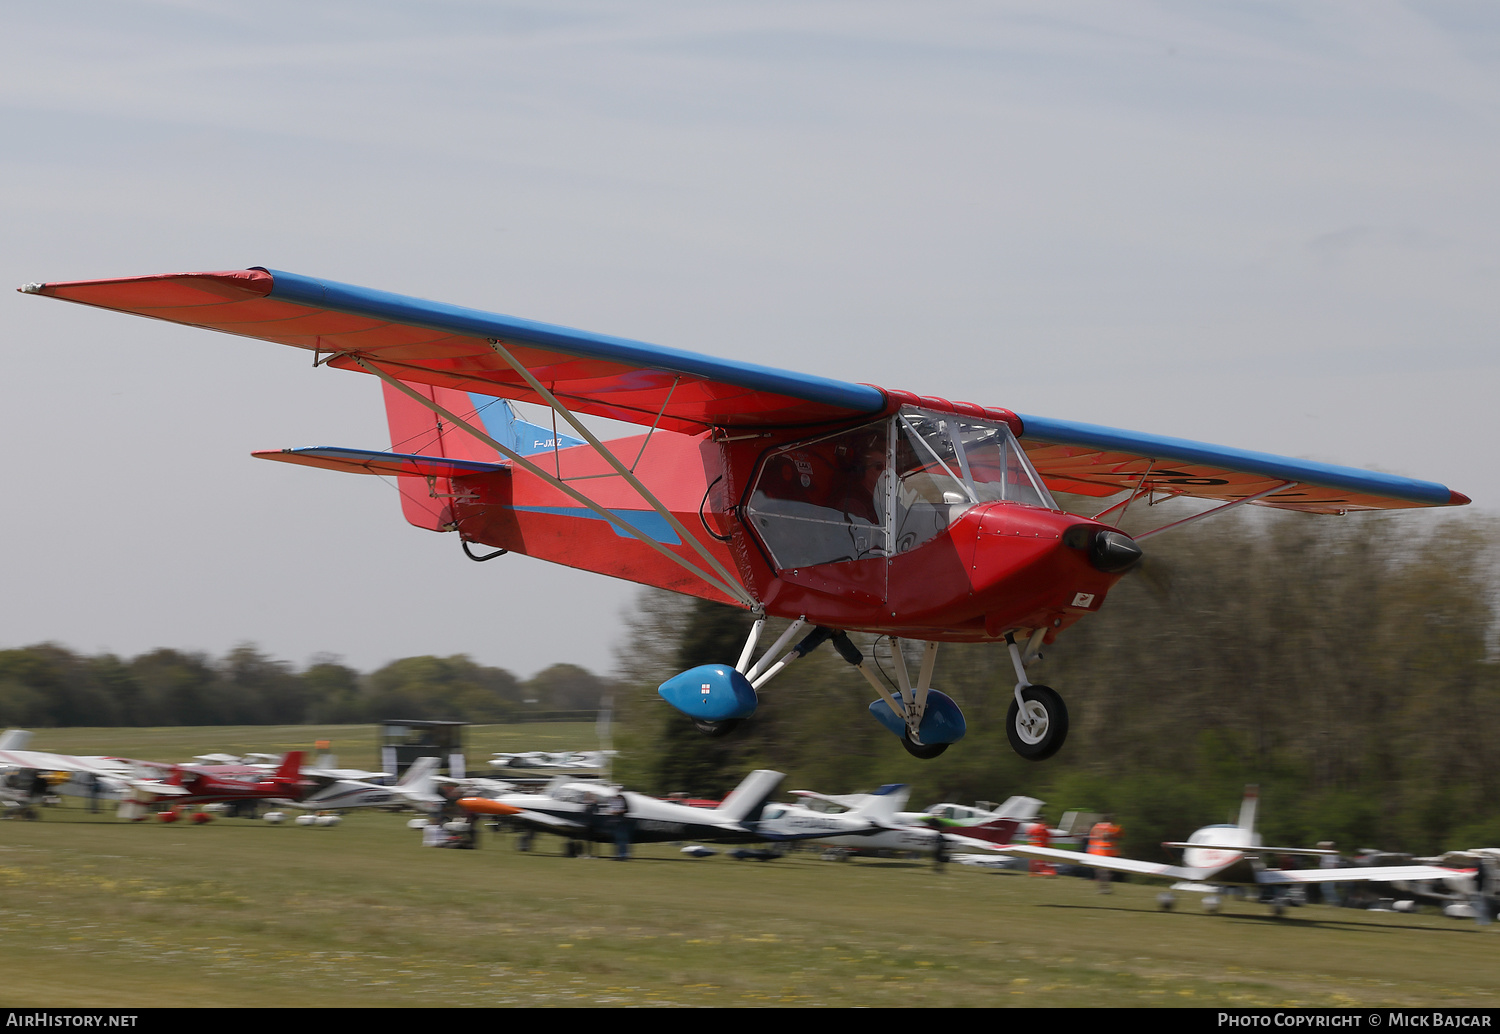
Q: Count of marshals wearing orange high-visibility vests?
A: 2